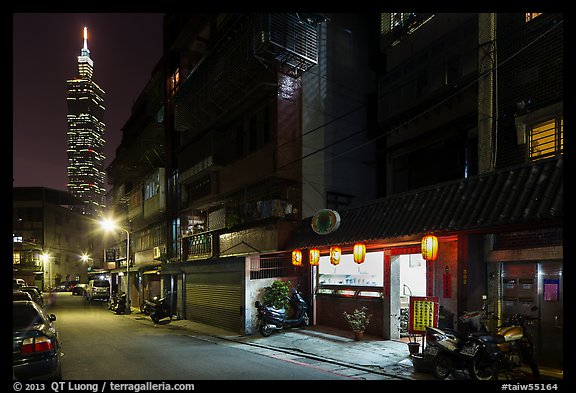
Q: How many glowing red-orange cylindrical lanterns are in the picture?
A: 5